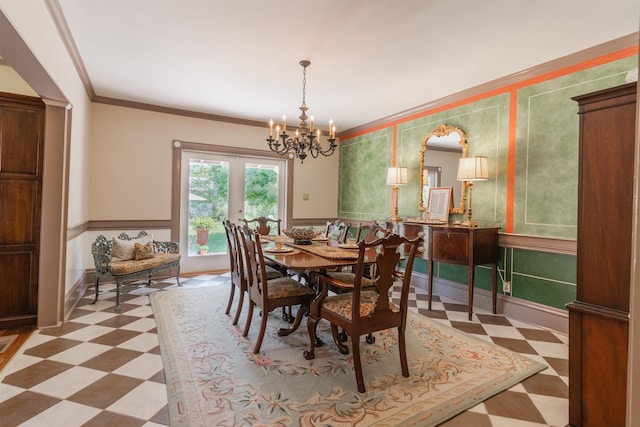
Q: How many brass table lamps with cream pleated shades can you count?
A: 2